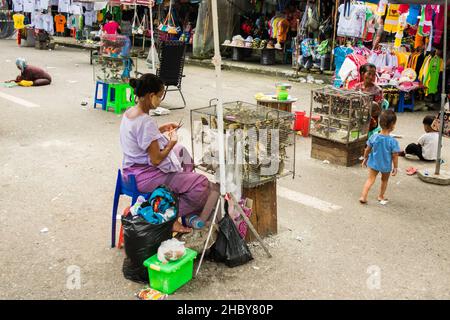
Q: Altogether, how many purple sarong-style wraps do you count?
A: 1